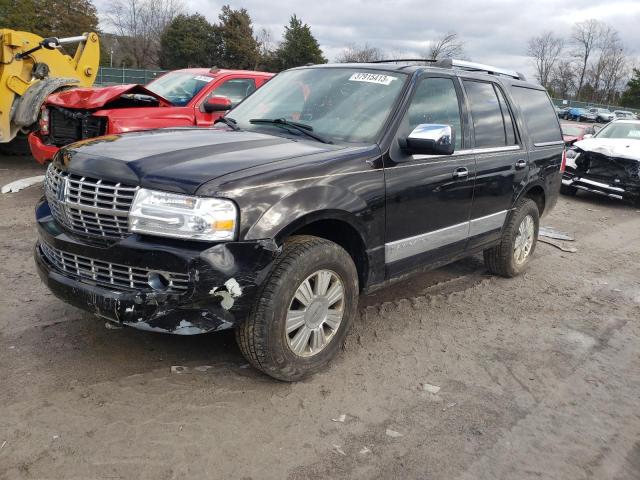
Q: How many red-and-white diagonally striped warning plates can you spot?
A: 0